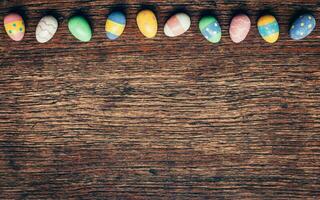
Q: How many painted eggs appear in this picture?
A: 10